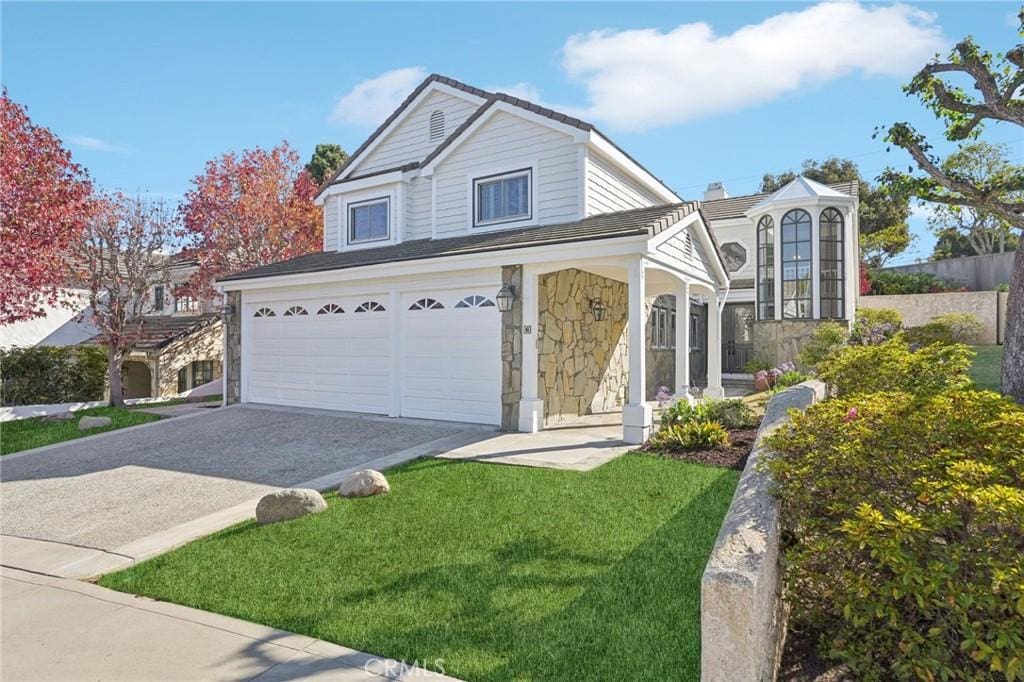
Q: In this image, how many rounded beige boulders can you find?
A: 2